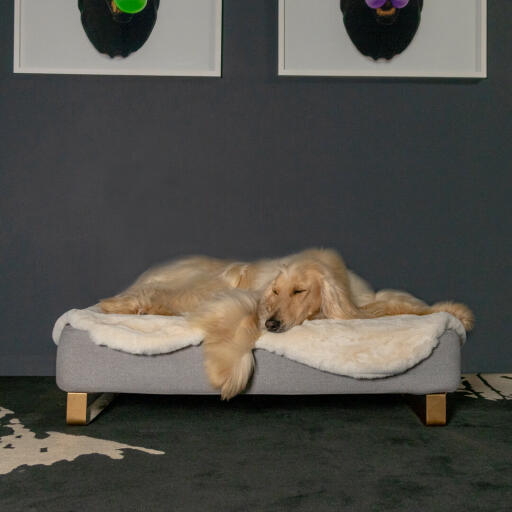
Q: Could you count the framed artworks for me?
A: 2